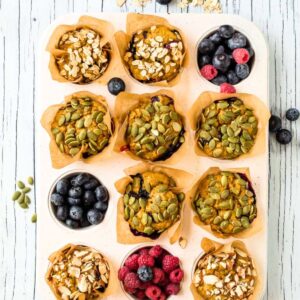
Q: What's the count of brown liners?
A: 9